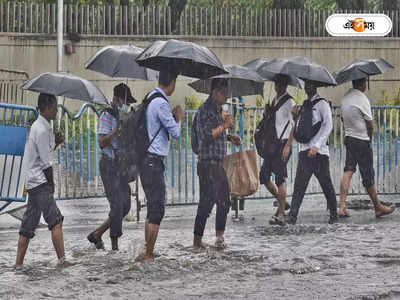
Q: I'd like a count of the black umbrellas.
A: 7